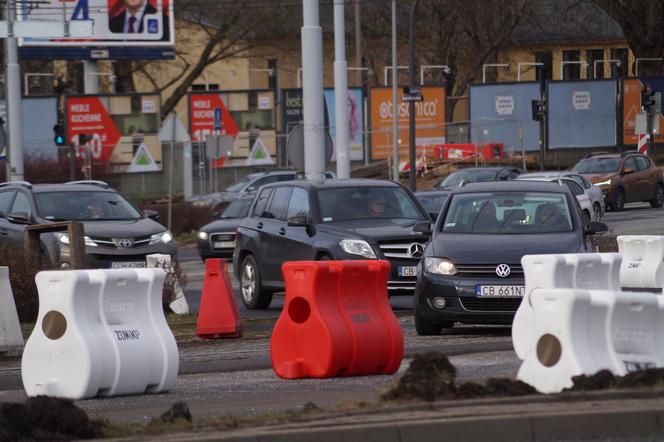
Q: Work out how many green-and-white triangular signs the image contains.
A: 2